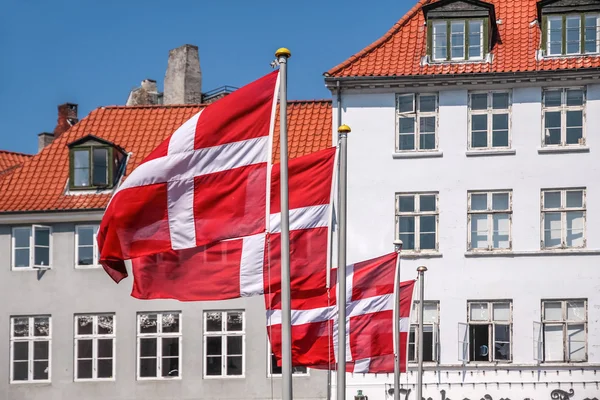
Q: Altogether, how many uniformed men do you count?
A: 0